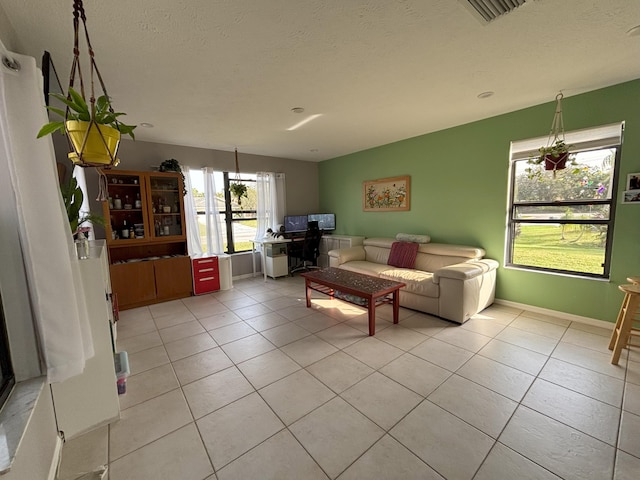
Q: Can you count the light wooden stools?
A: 2